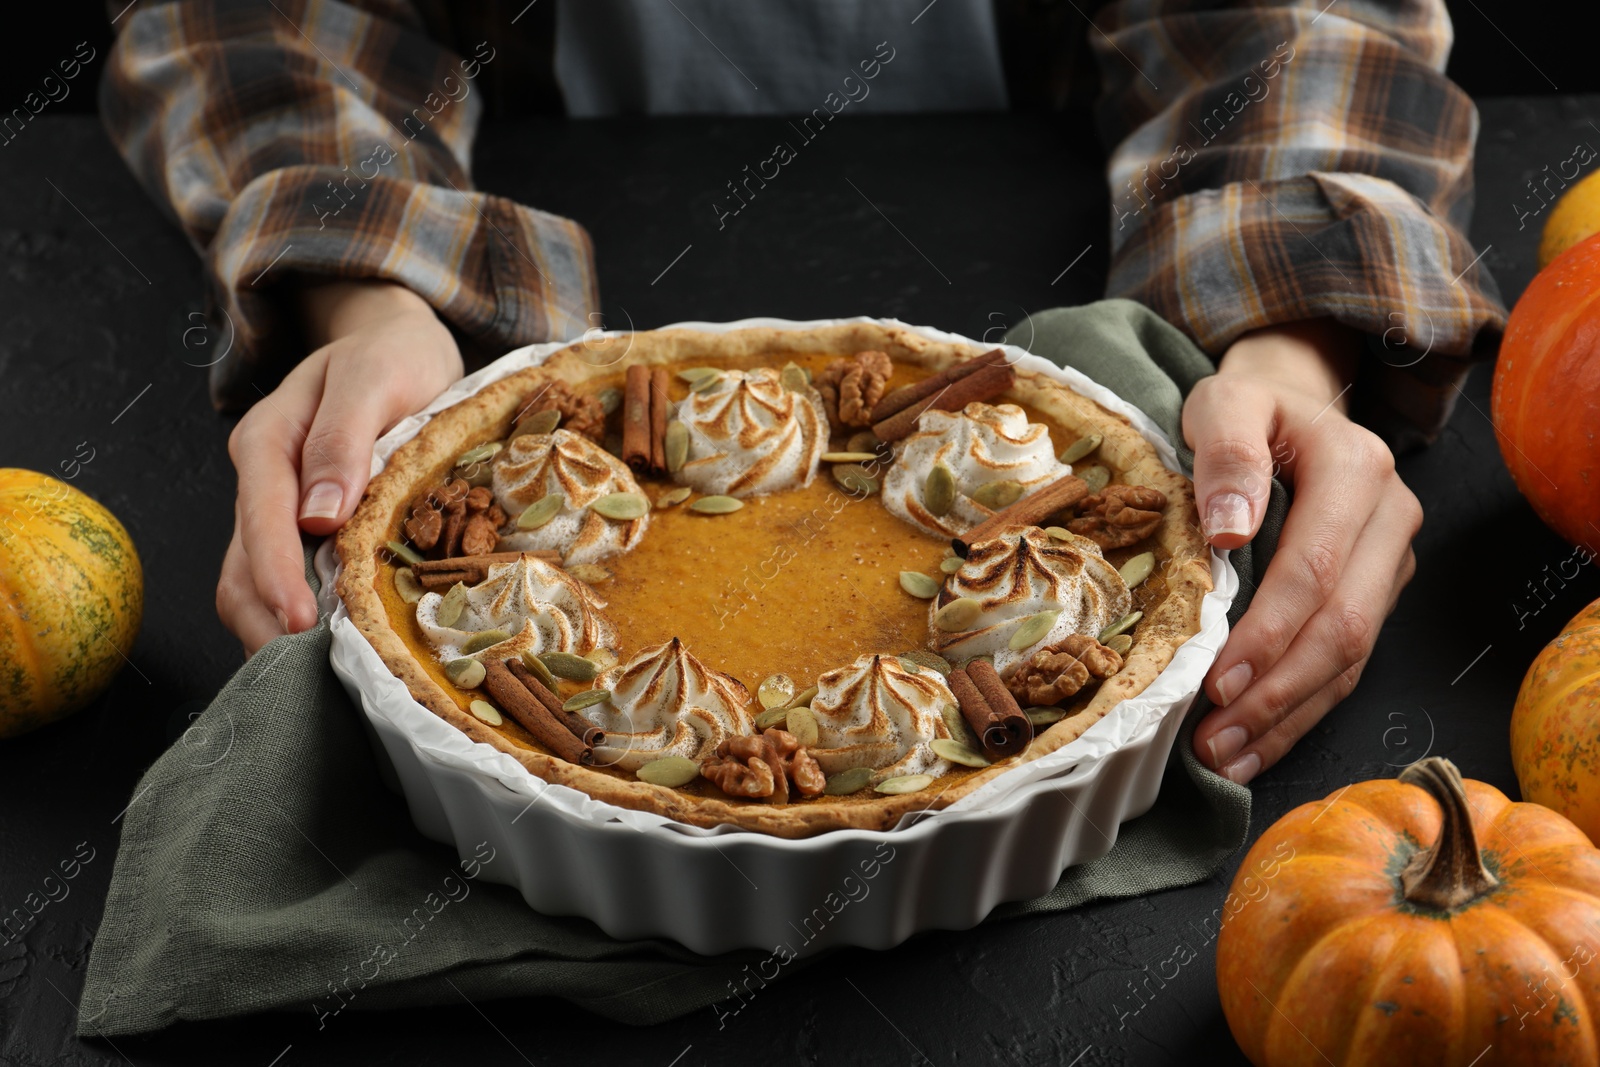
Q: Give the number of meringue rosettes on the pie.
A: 7